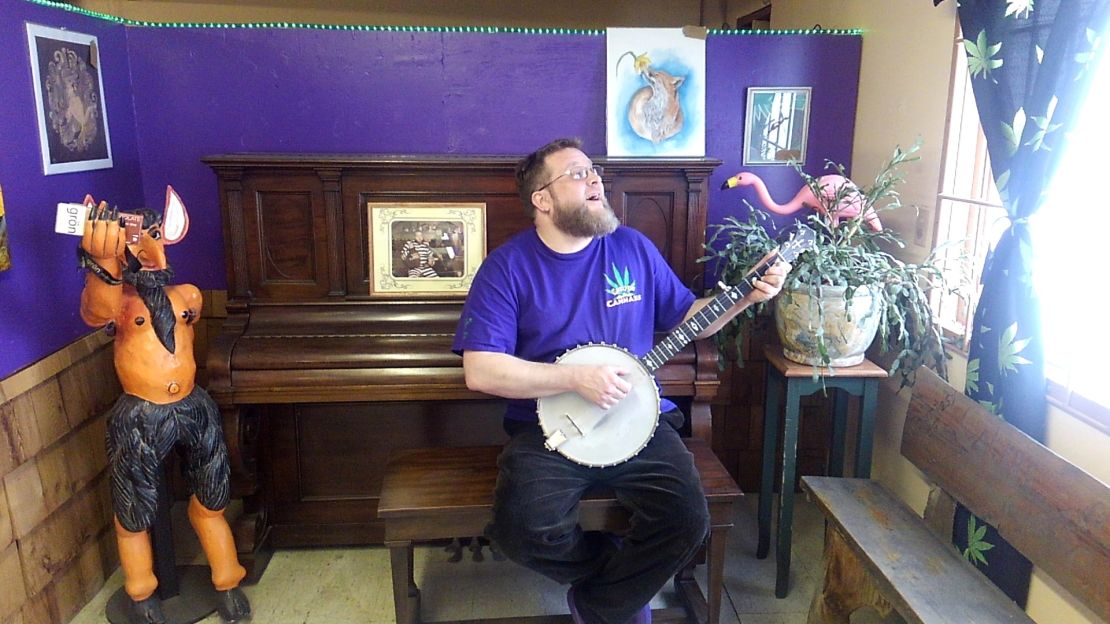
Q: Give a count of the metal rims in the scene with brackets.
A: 1